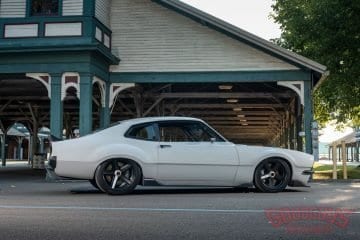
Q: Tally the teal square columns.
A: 4